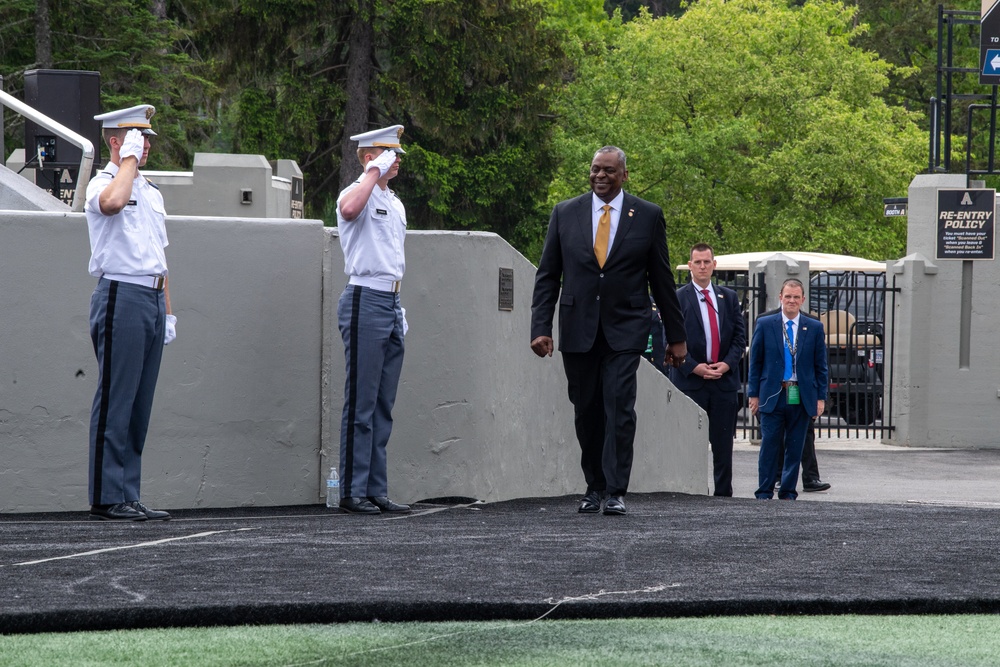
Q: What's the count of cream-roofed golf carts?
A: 1